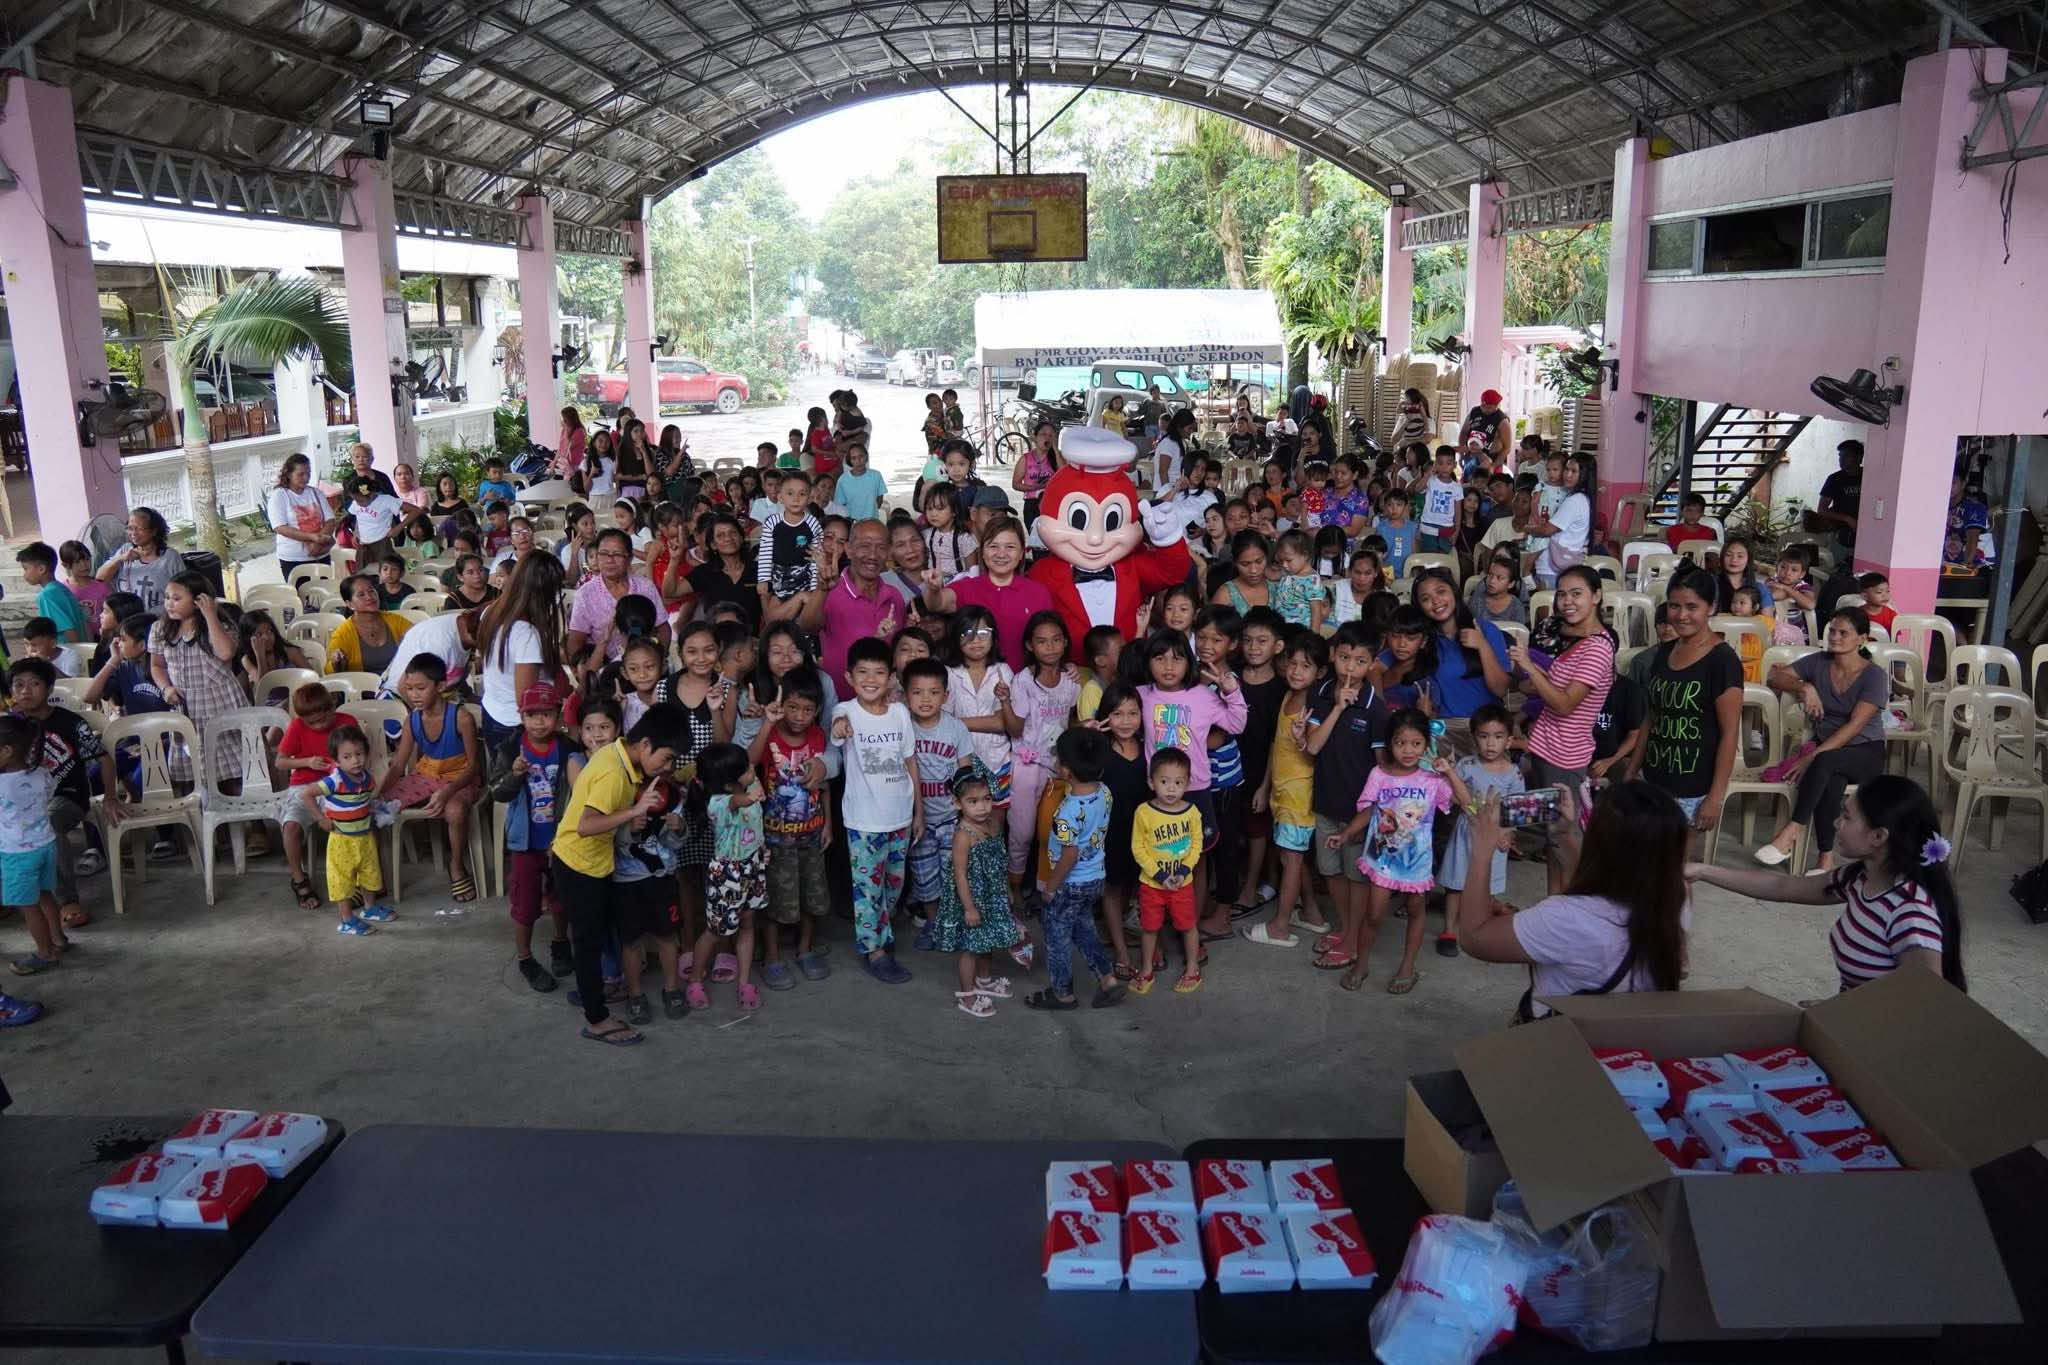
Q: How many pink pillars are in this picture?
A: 8